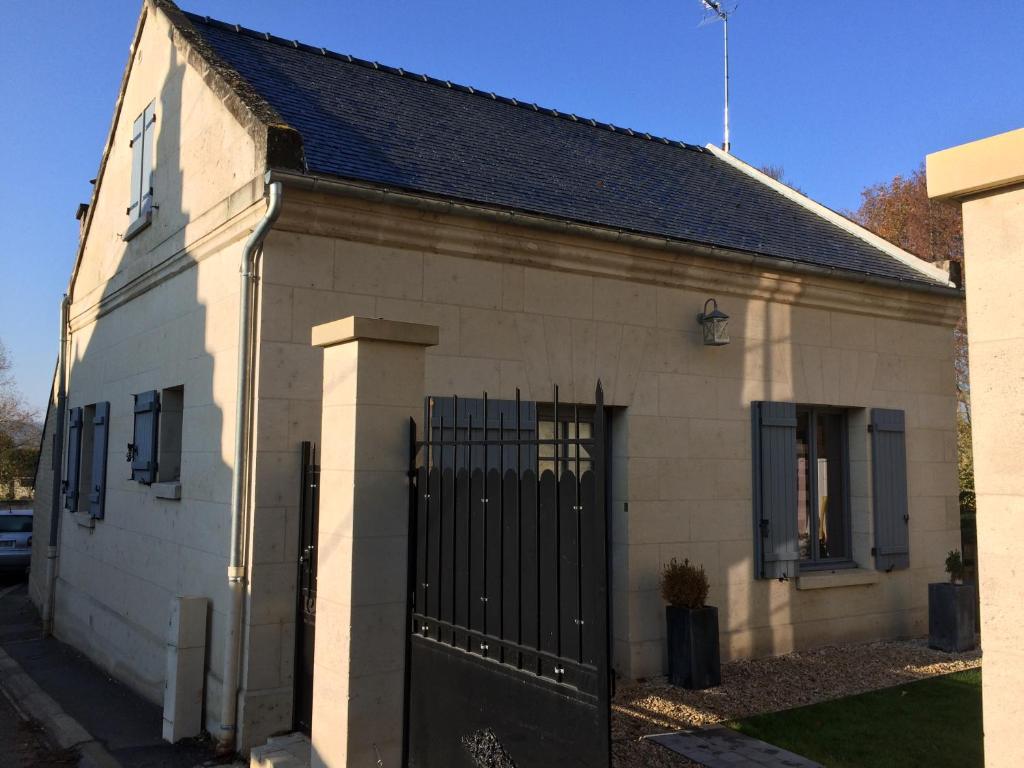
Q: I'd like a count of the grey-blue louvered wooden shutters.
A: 8